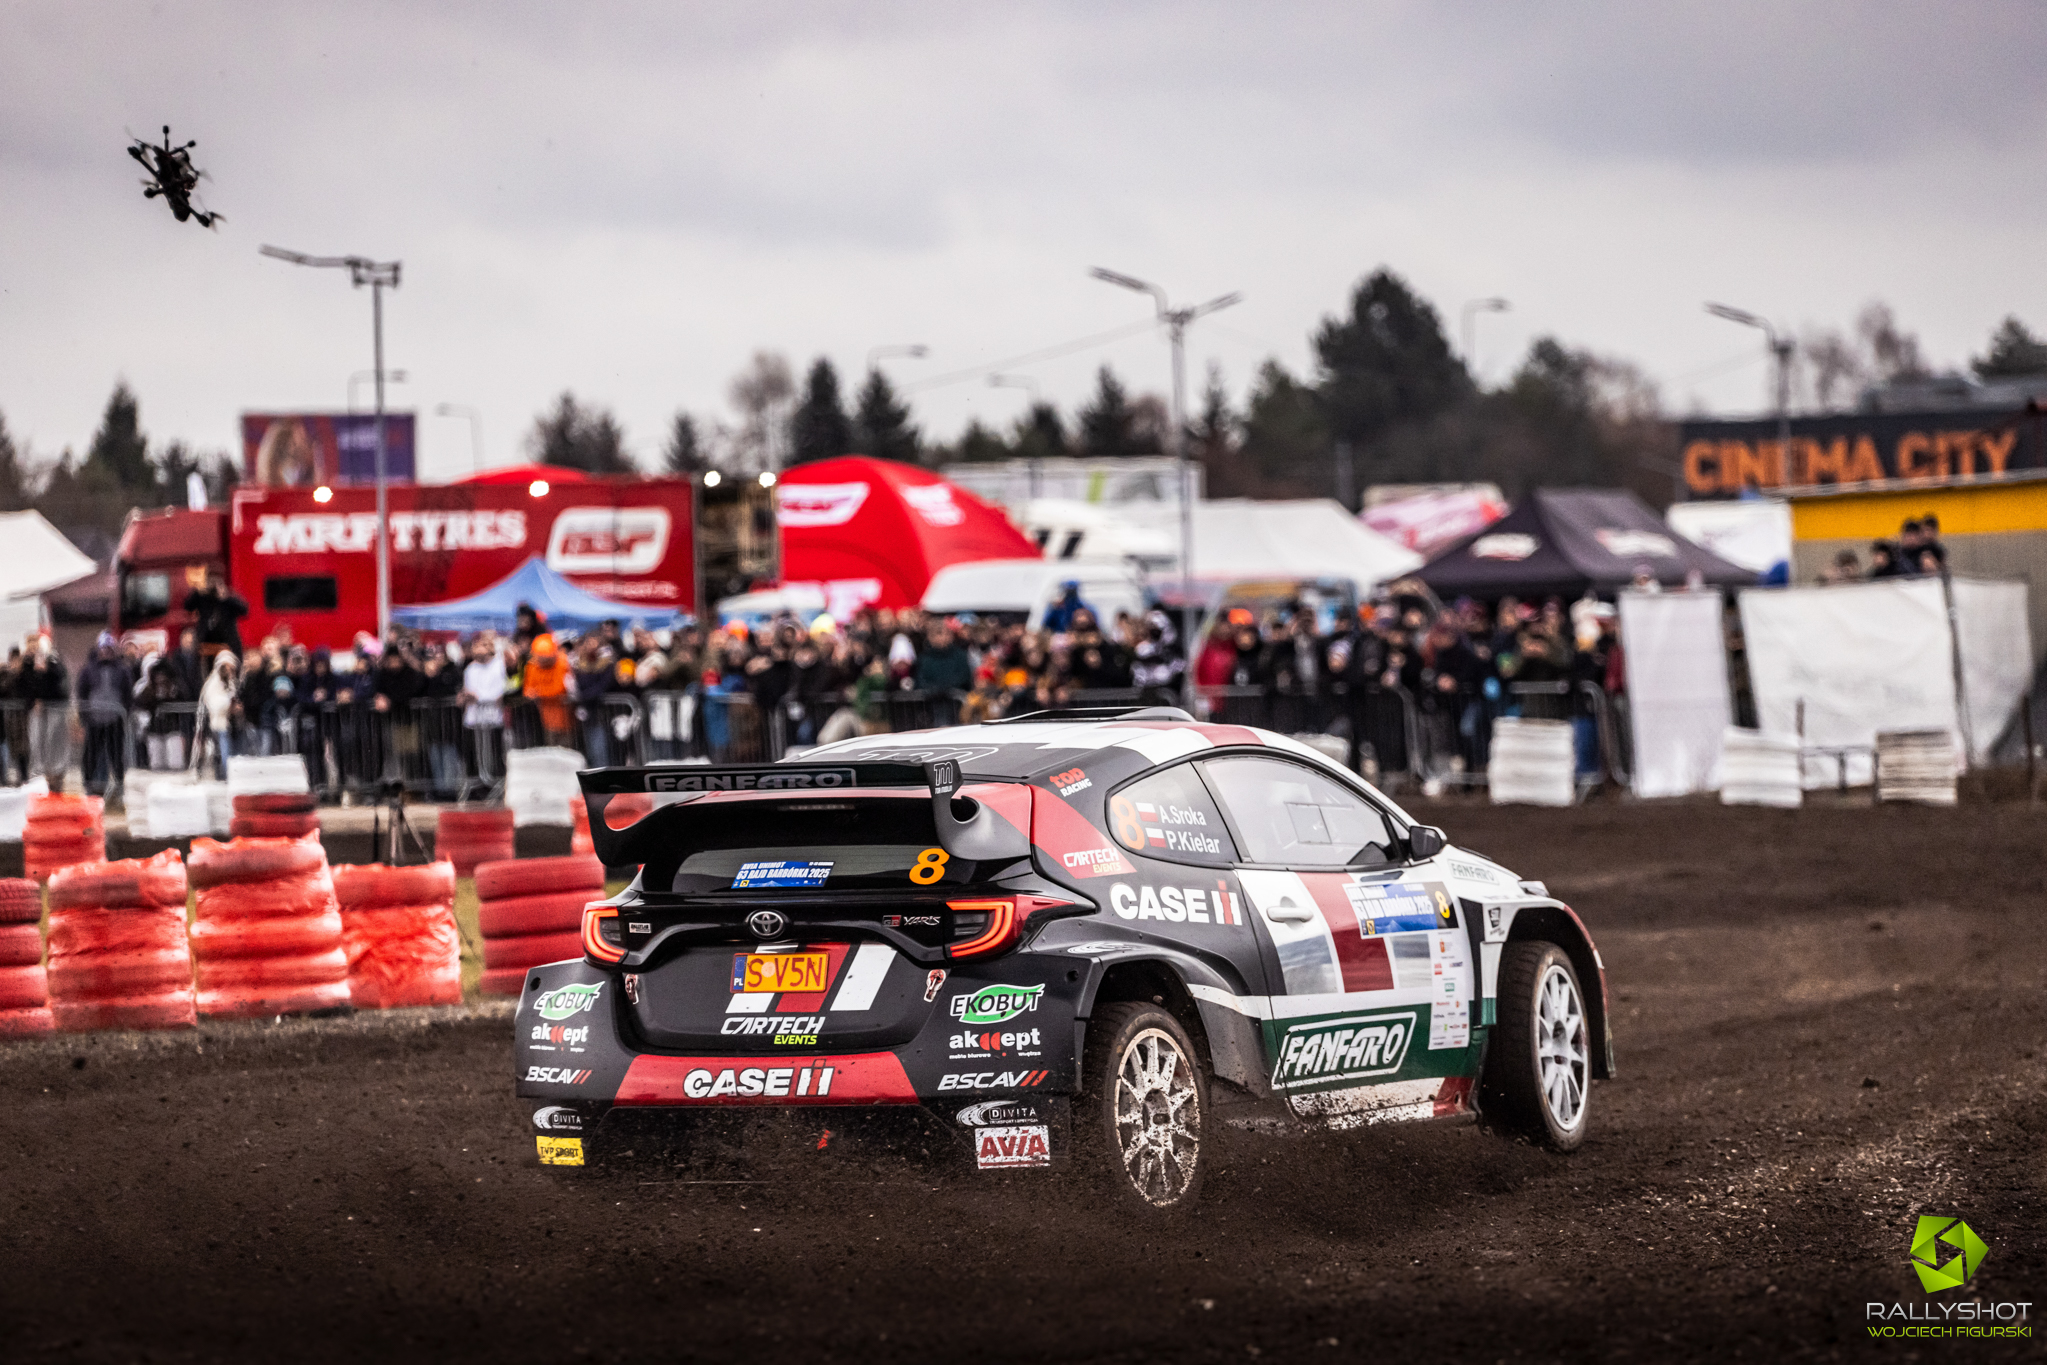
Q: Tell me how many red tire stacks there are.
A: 9